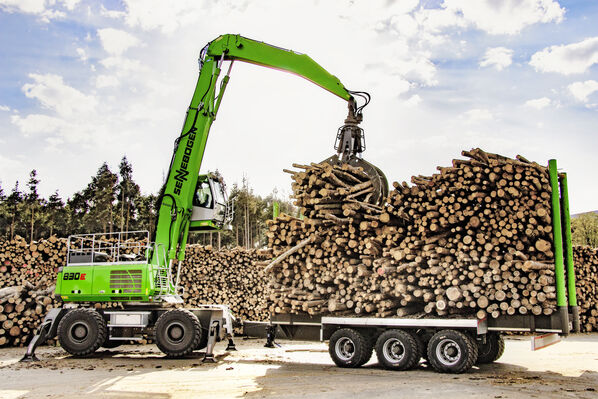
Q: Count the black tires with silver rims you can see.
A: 3